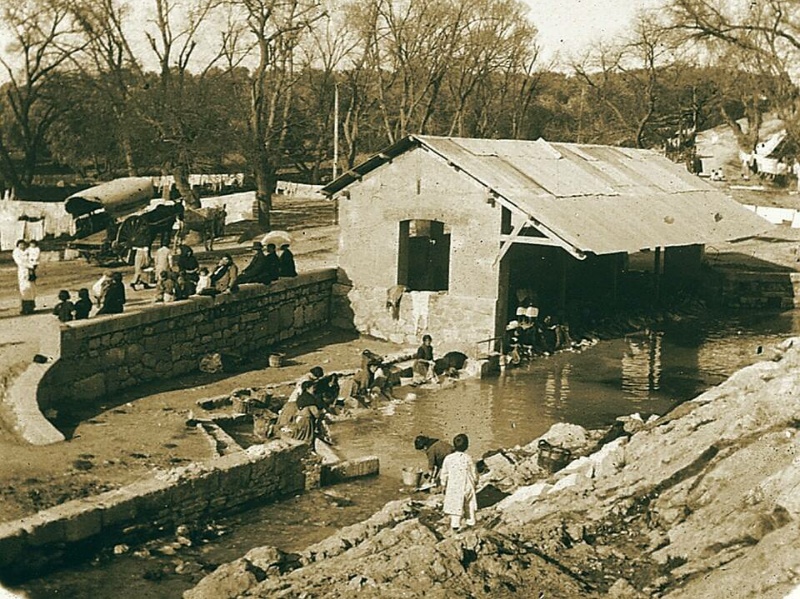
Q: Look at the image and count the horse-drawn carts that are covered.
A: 1